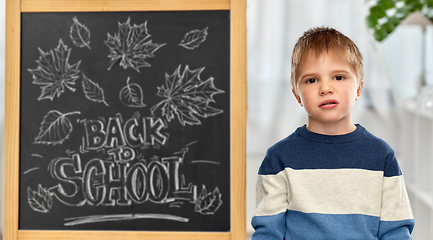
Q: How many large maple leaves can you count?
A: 3